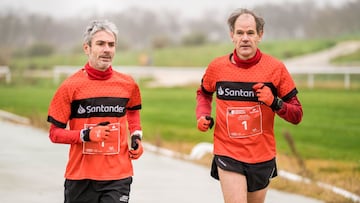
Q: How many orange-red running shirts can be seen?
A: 2